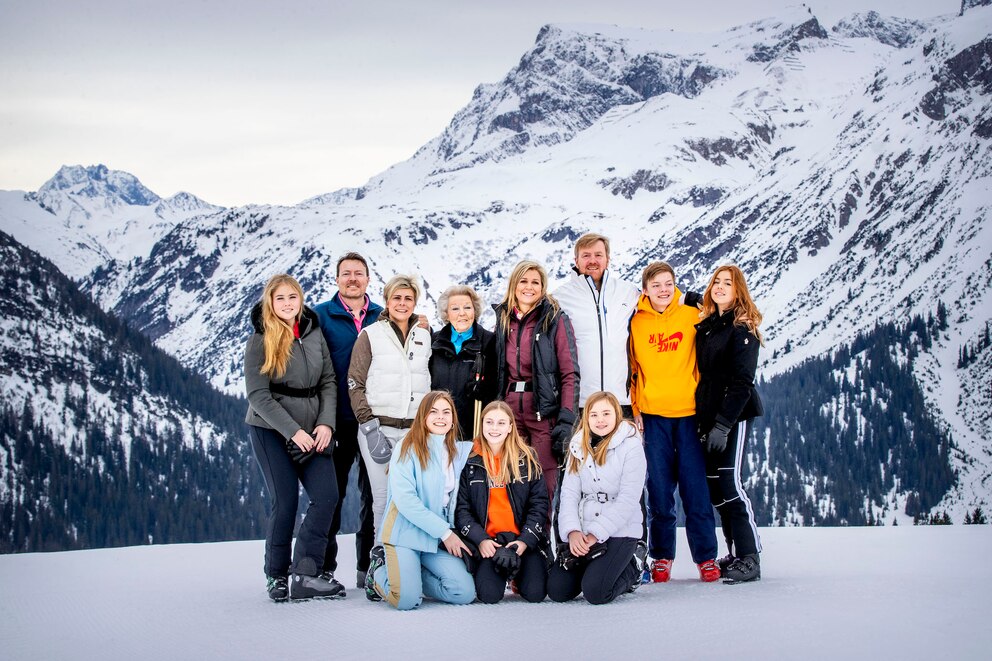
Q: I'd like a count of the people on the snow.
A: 11